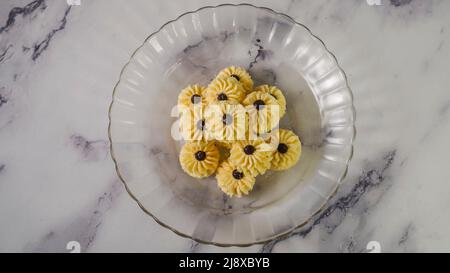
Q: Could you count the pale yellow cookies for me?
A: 11